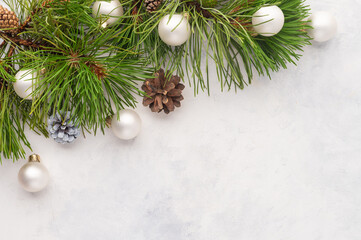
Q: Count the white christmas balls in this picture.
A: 7